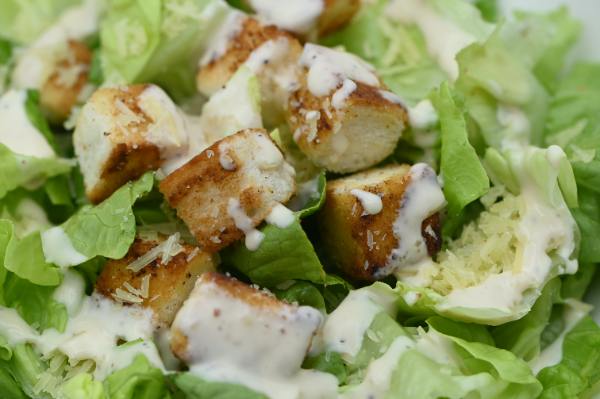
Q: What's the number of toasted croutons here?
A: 9